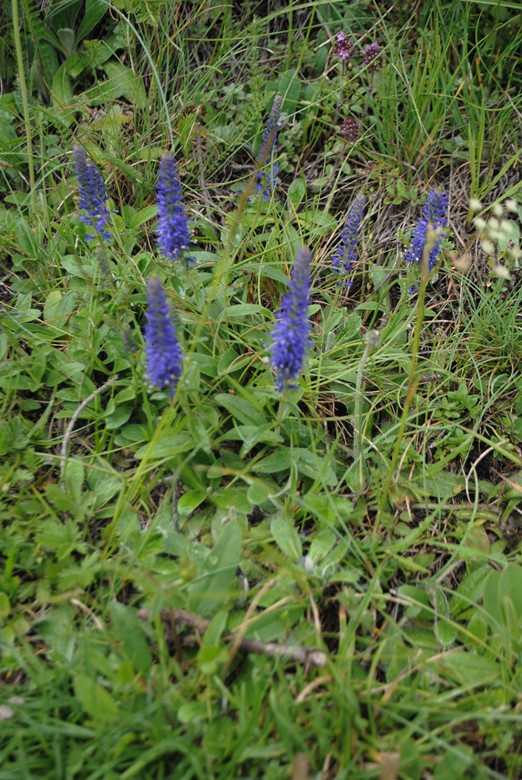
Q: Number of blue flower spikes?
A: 7